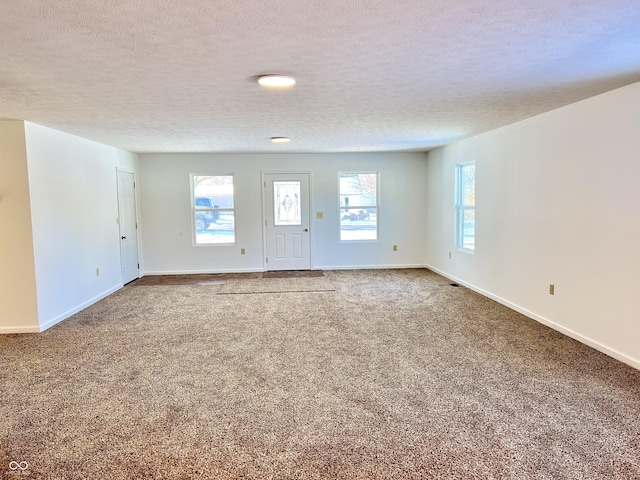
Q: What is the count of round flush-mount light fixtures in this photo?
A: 2